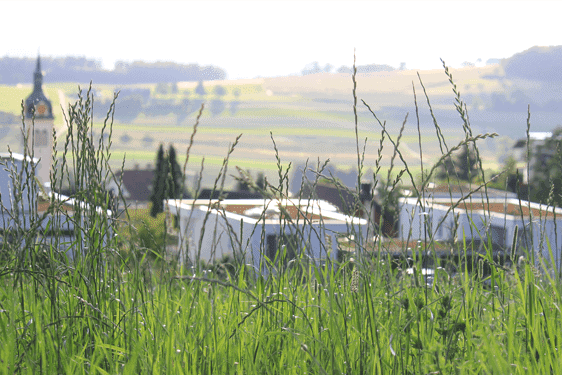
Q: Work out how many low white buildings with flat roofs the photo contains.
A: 3